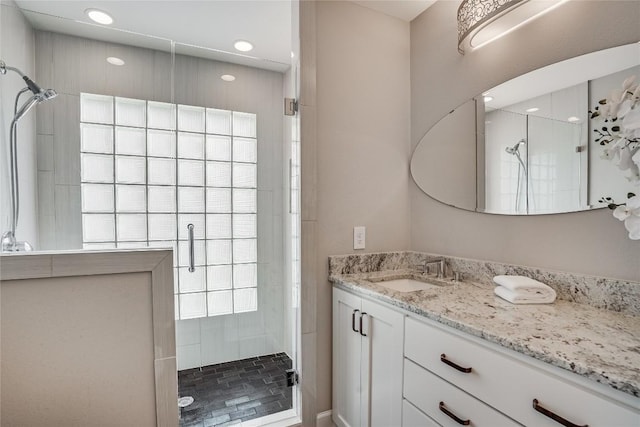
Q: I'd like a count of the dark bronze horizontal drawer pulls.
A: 3